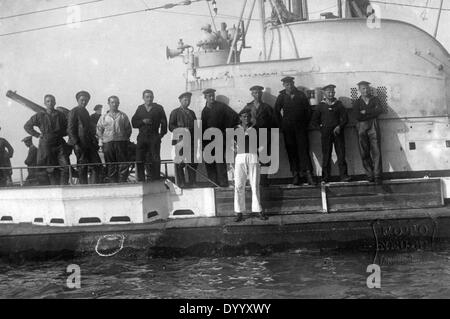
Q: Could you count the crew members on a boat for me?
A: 14